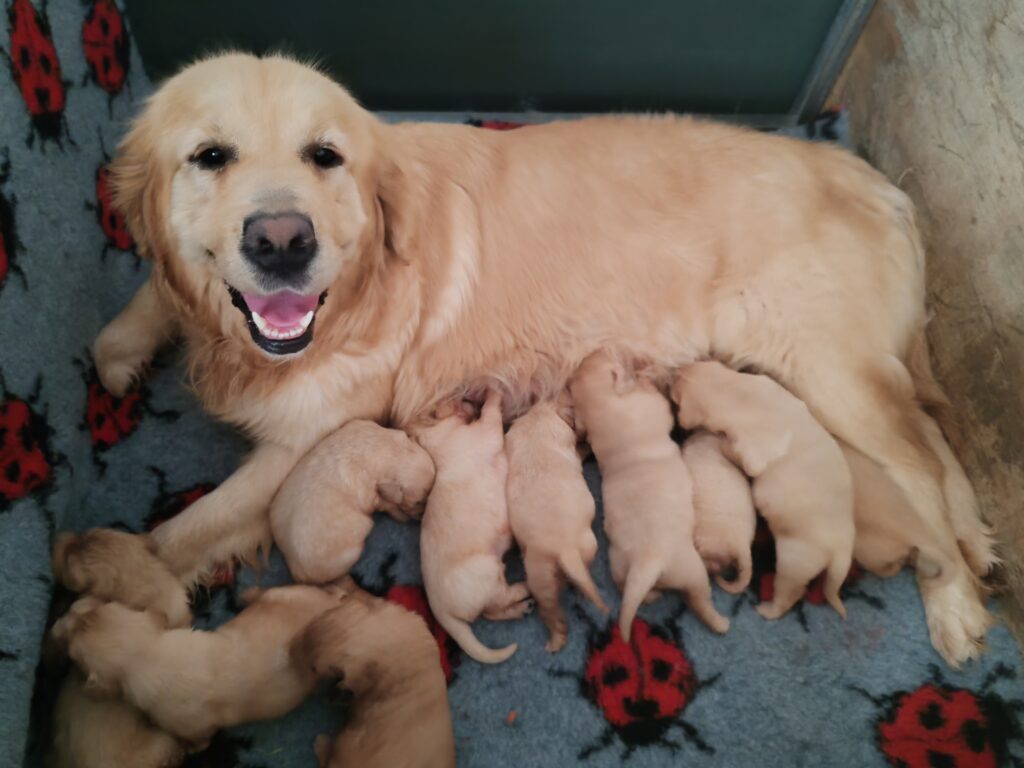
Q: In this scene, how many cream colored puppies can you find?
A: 11